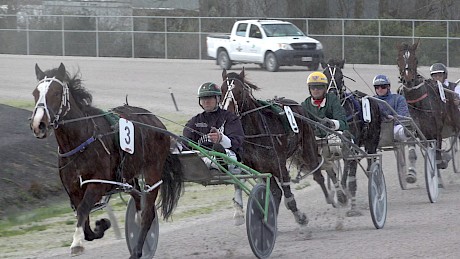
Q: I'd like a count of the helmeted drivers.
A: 4